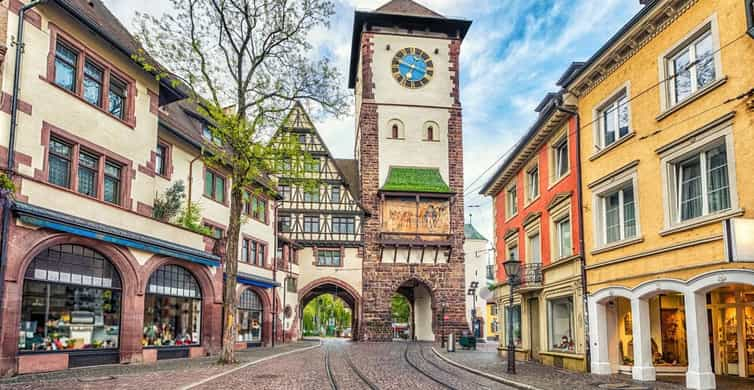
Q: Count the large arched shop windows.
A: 3